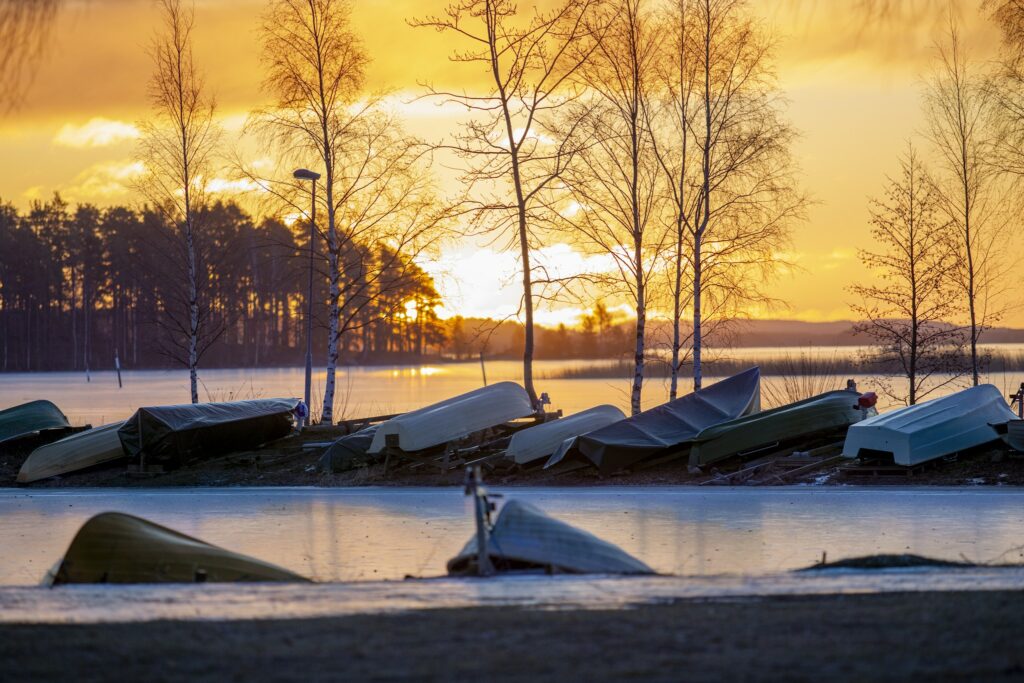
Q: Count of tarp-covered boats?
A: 2